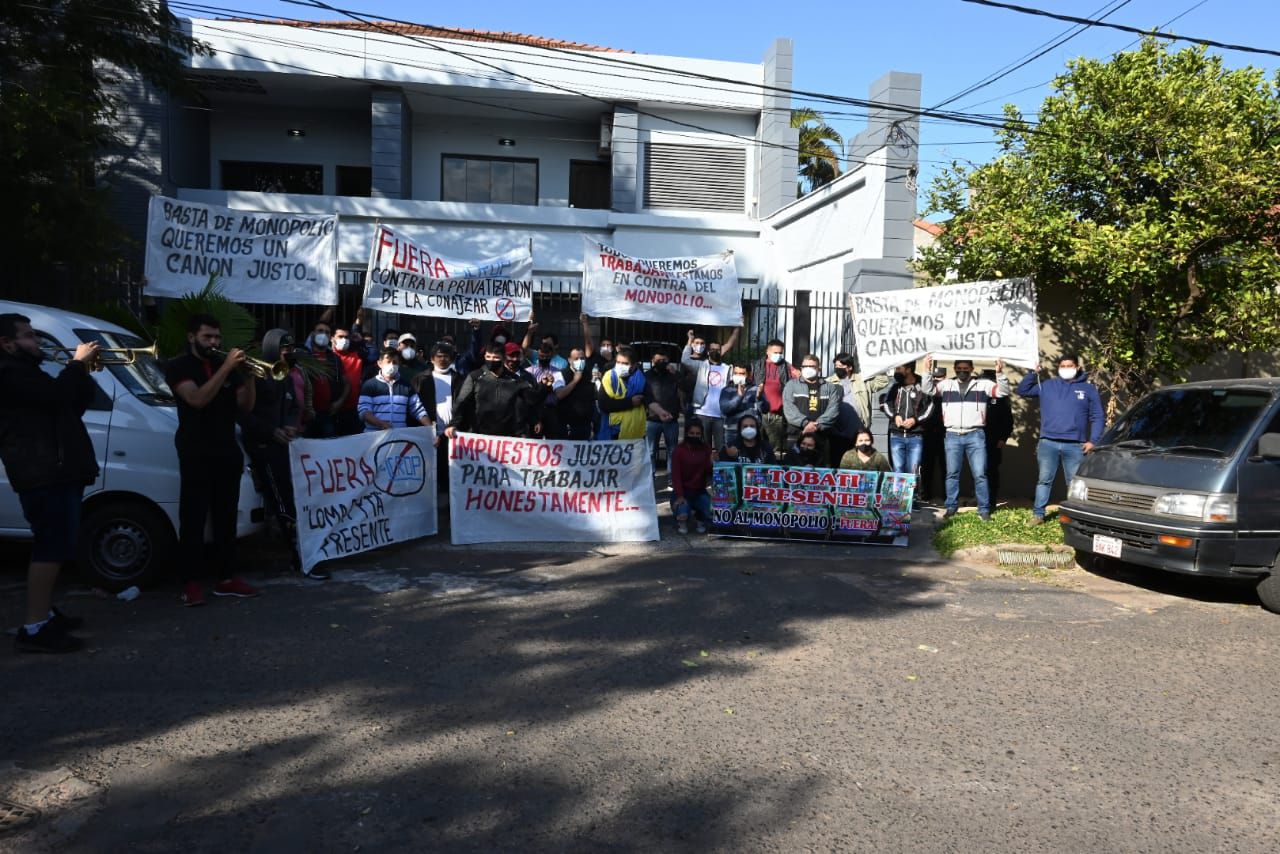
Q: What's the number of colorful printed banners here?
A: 1